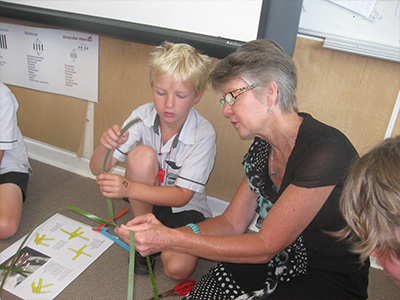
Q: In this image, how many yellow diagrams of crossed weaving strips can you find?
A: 4